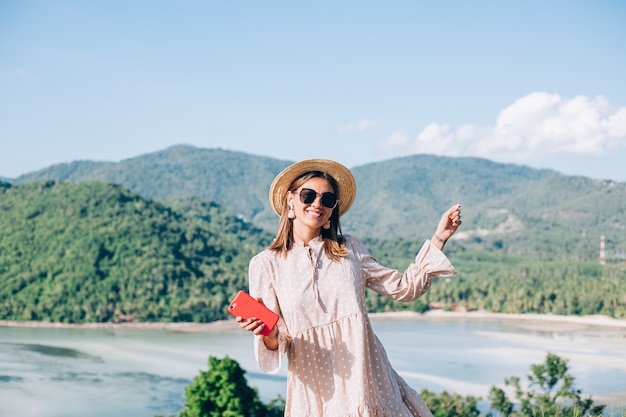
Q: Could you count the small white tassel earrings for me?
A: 2